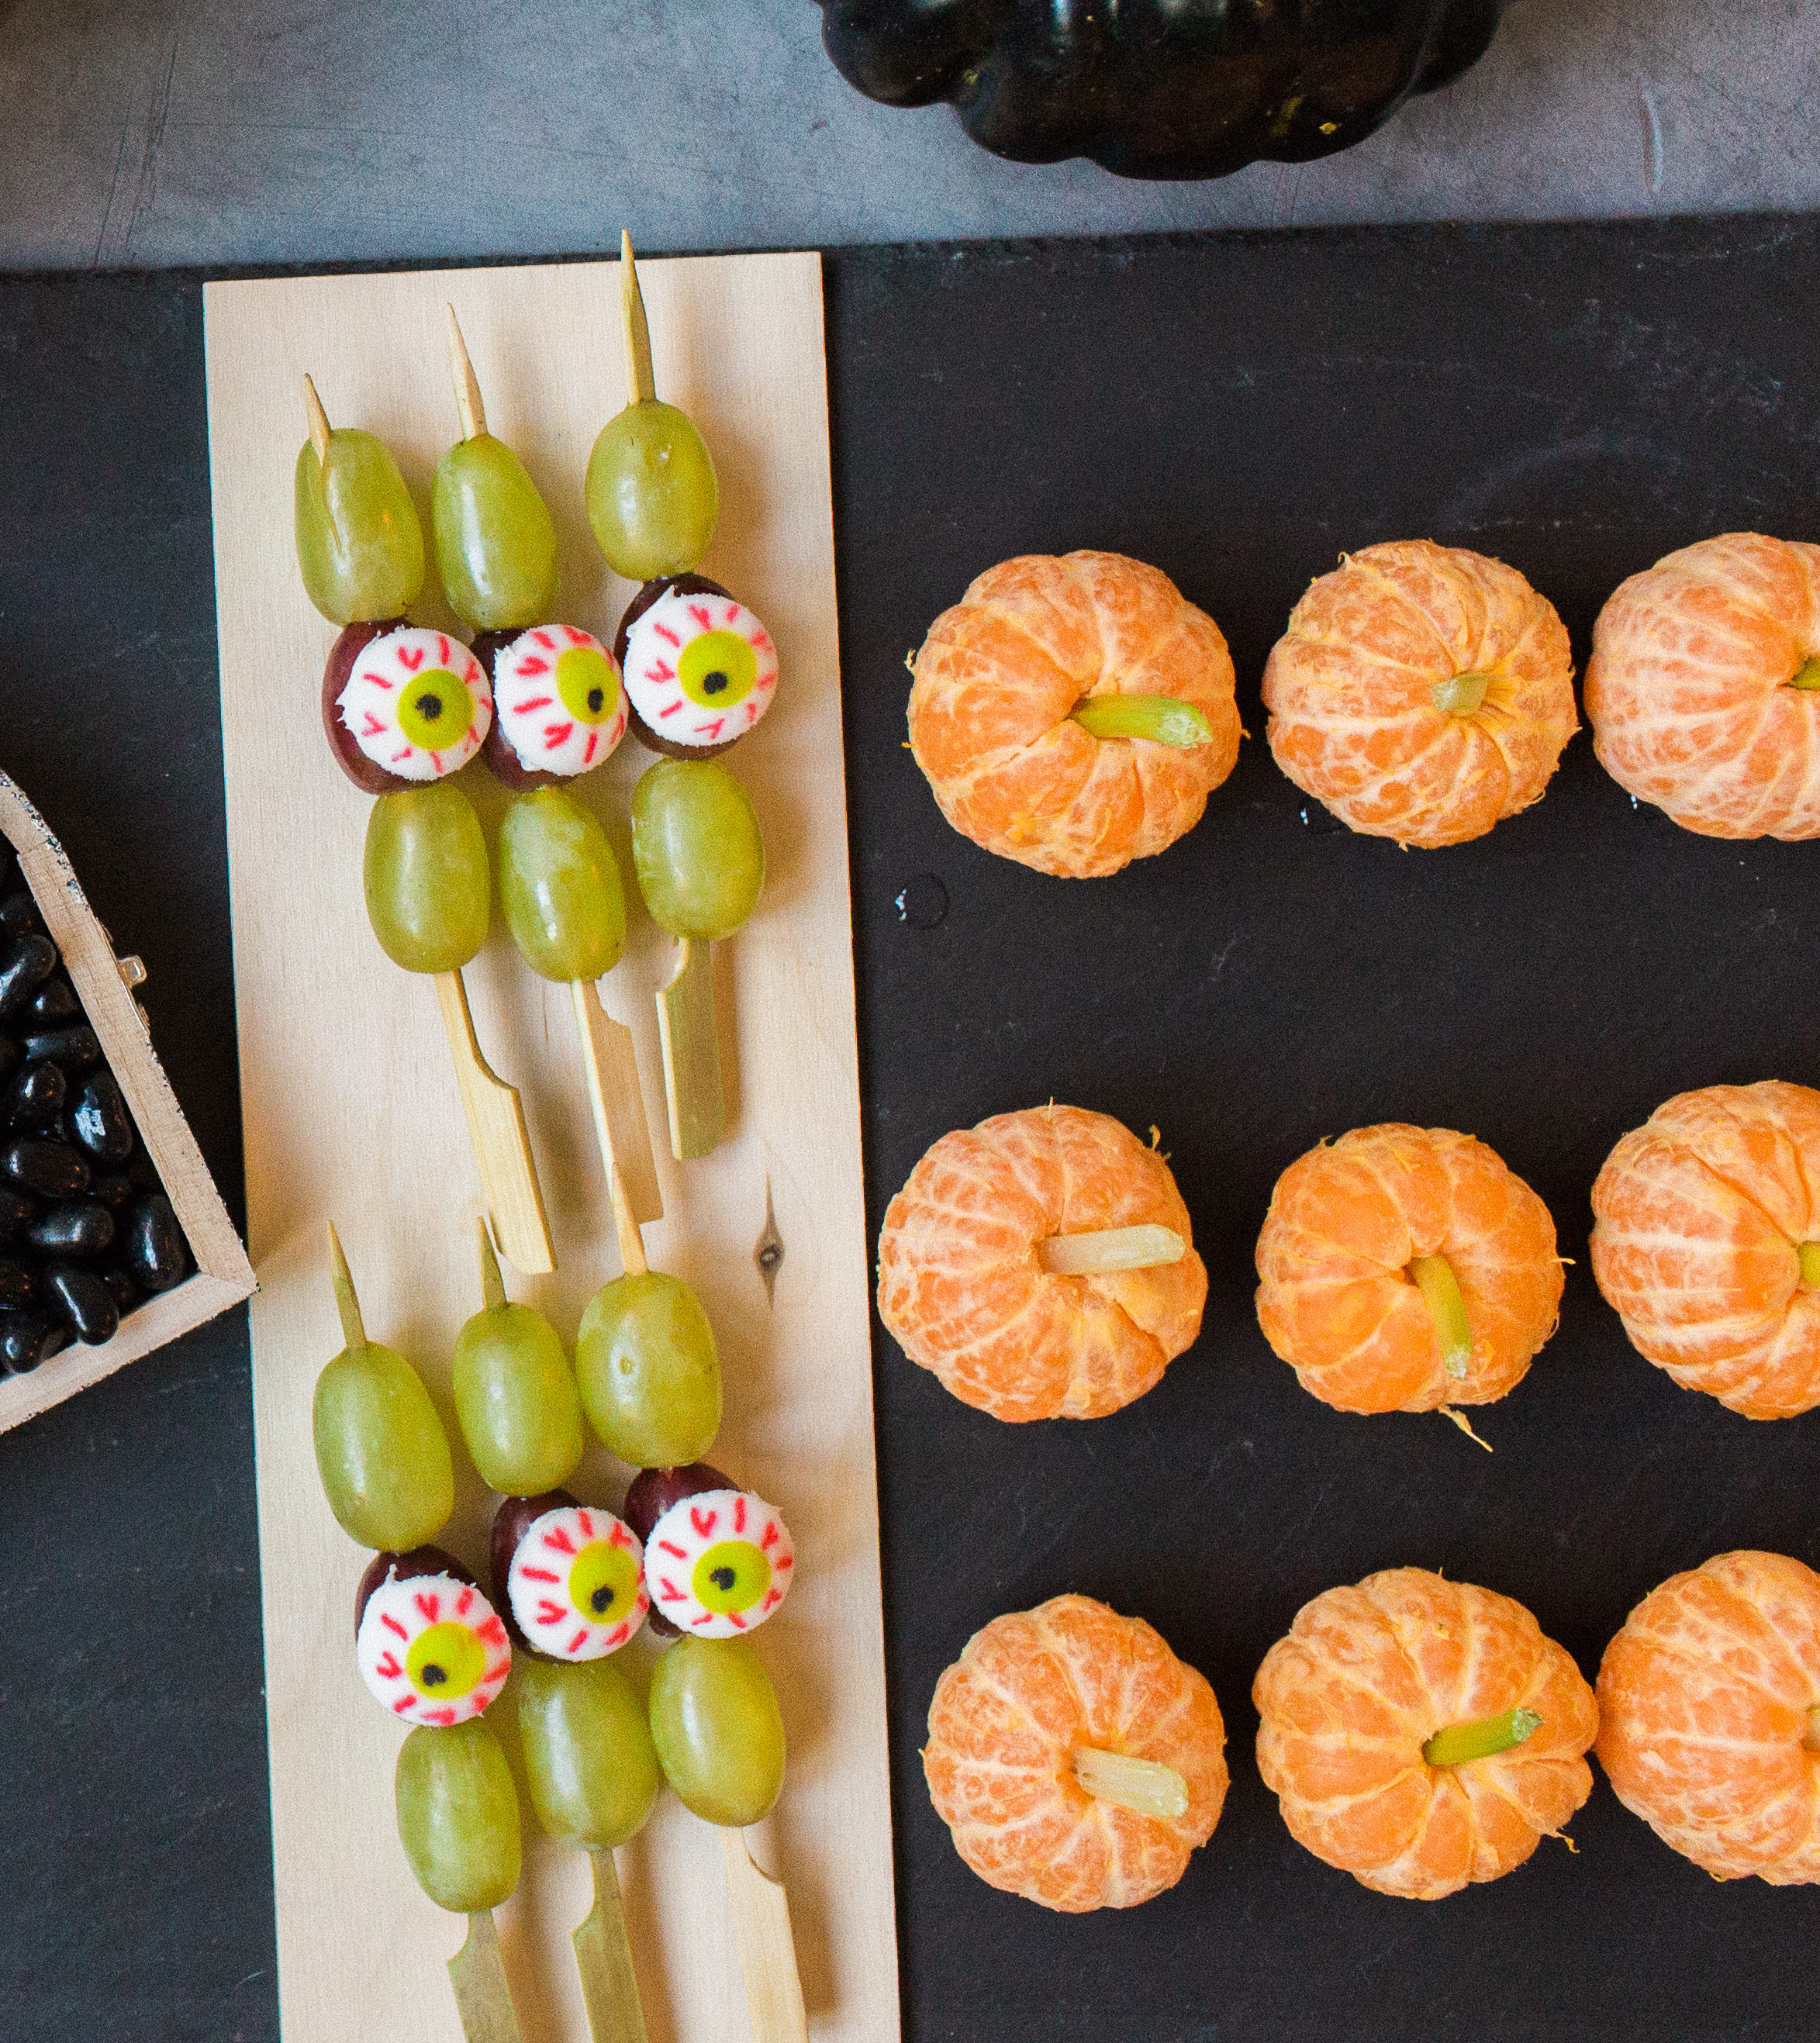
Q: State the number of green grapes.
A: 12